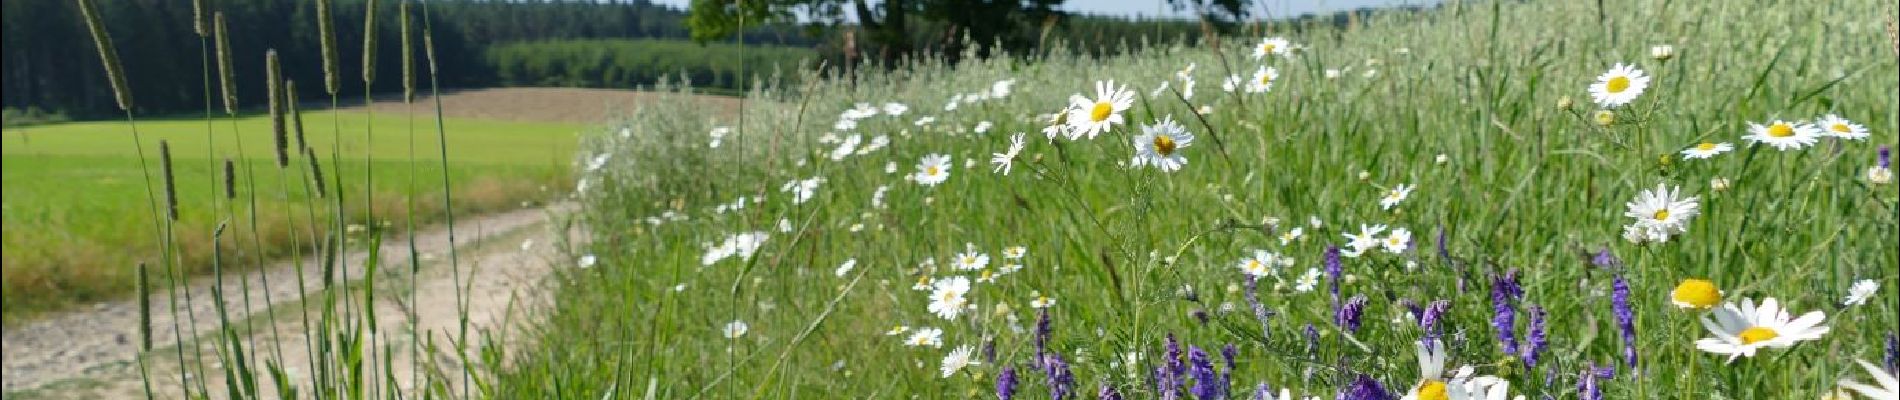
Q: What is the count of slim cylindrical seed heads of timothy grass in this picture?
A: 13